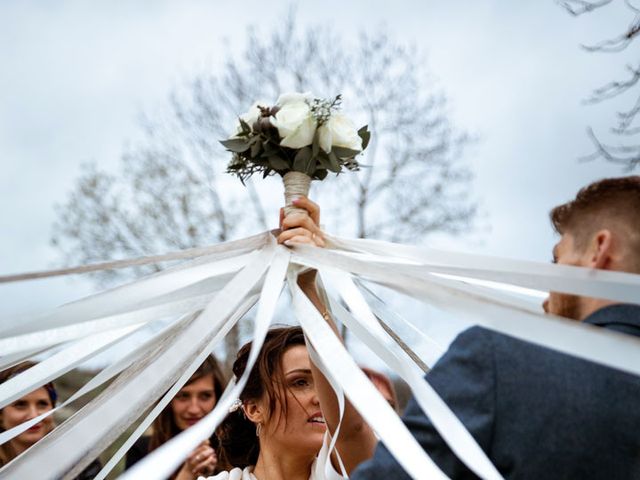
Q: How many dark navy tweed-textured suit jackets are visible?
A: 1